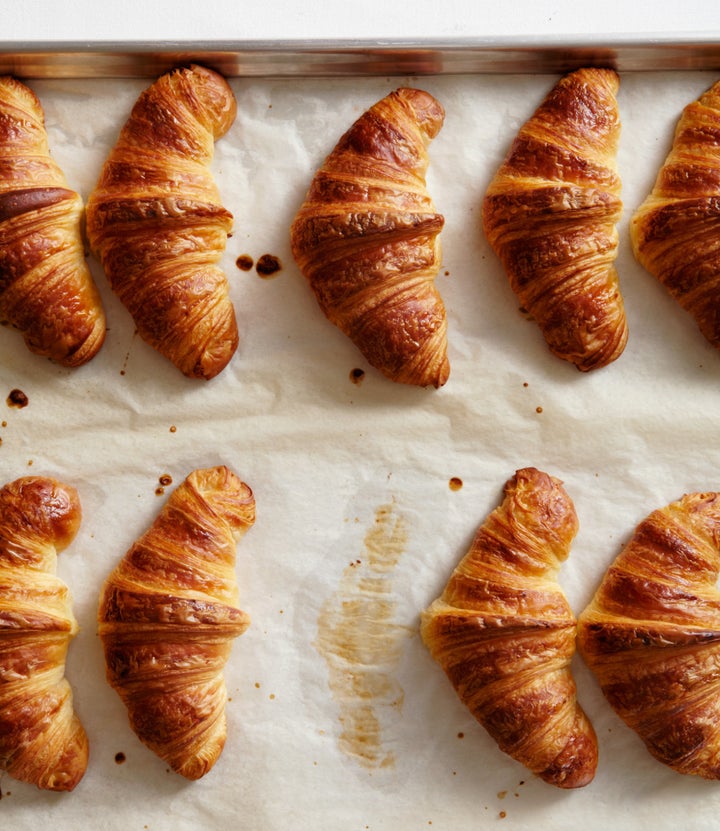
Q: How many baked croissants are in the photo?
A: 9